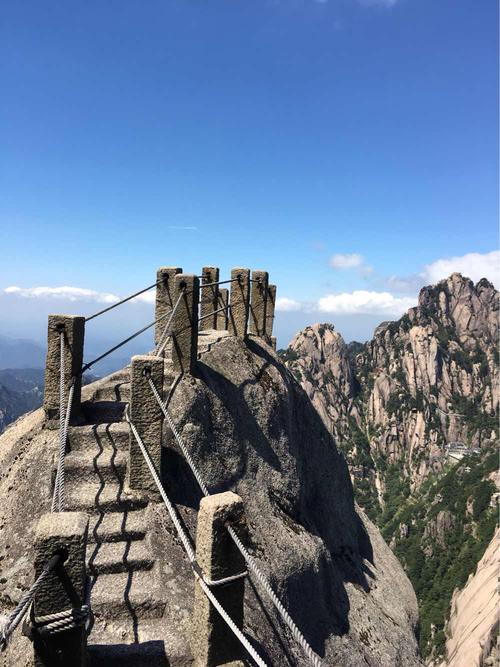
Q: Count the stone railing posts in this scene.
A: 11